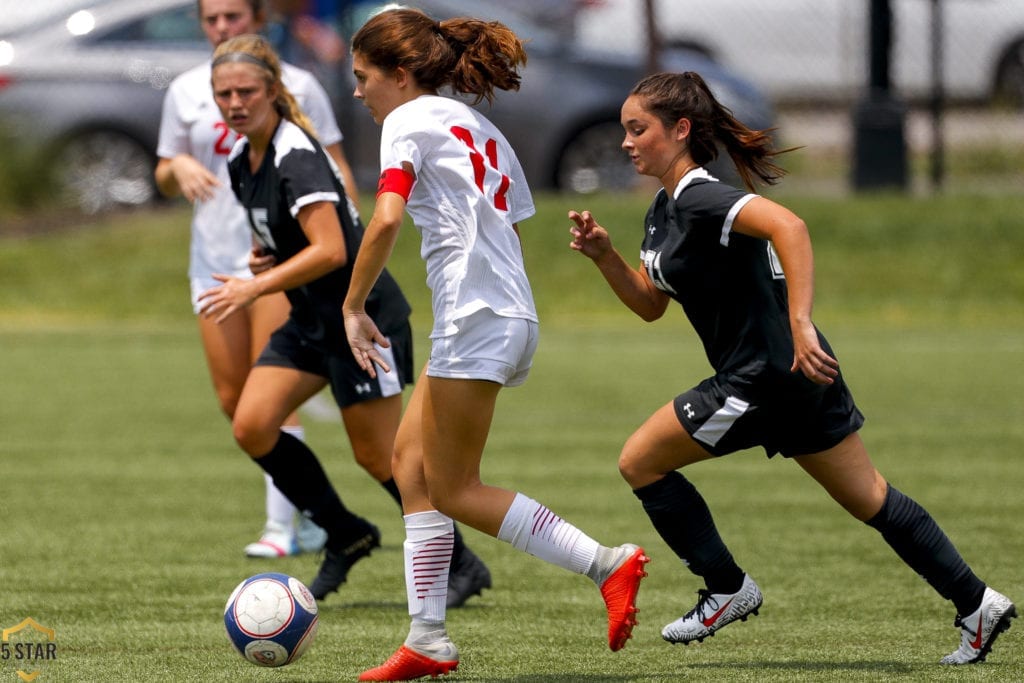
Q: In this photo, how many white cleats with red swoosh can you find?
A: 2